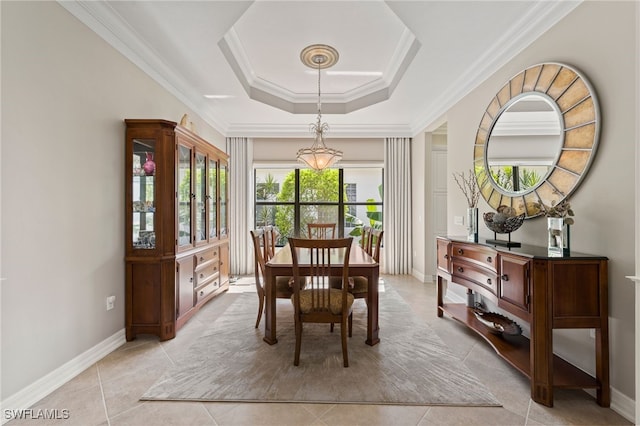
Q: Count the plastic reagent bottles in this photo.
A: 0